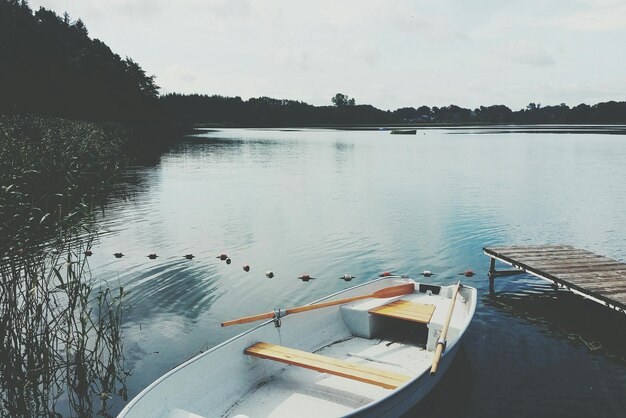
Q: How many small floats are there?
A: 13